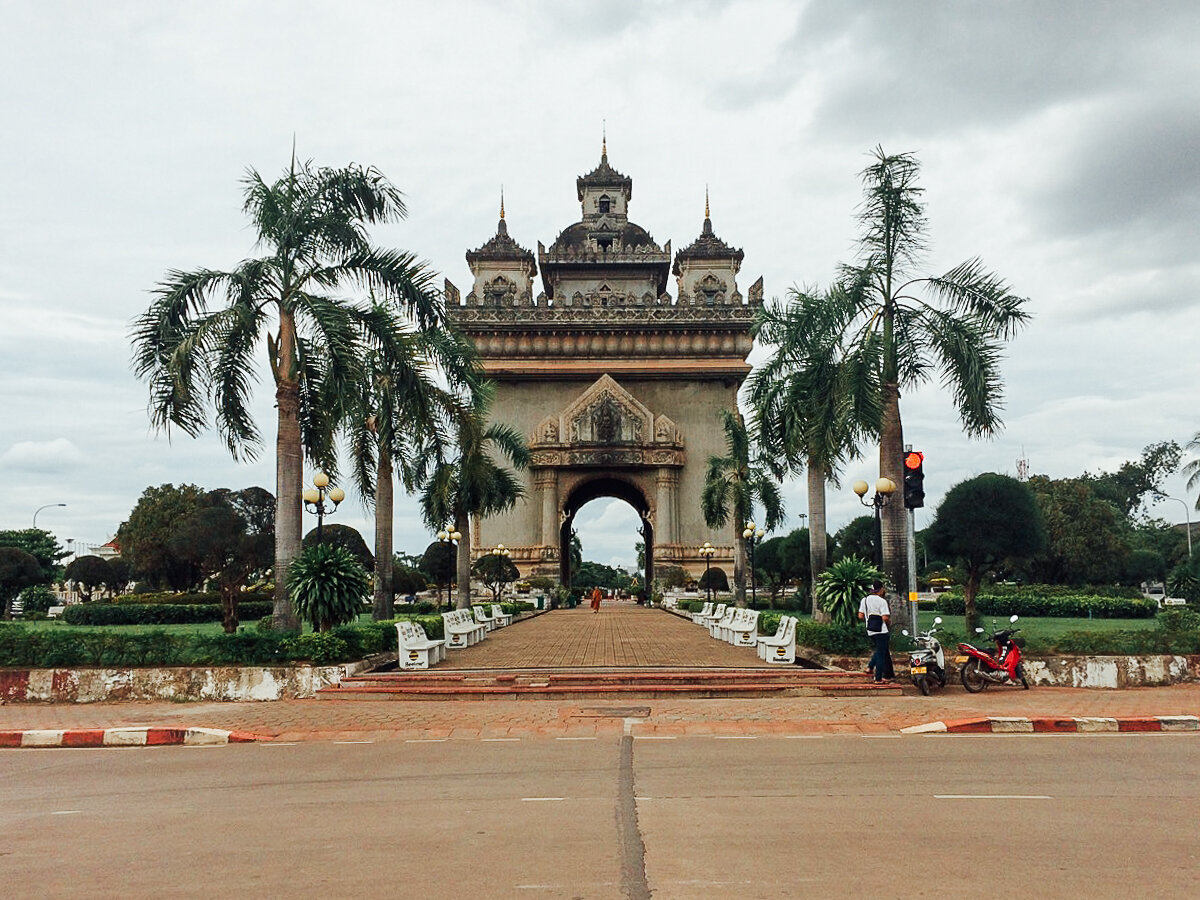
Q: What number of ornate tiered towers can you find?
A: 3